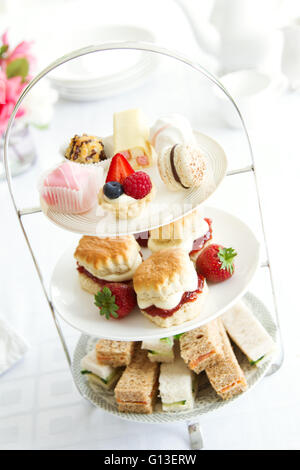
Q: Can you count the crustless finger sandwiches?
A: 8